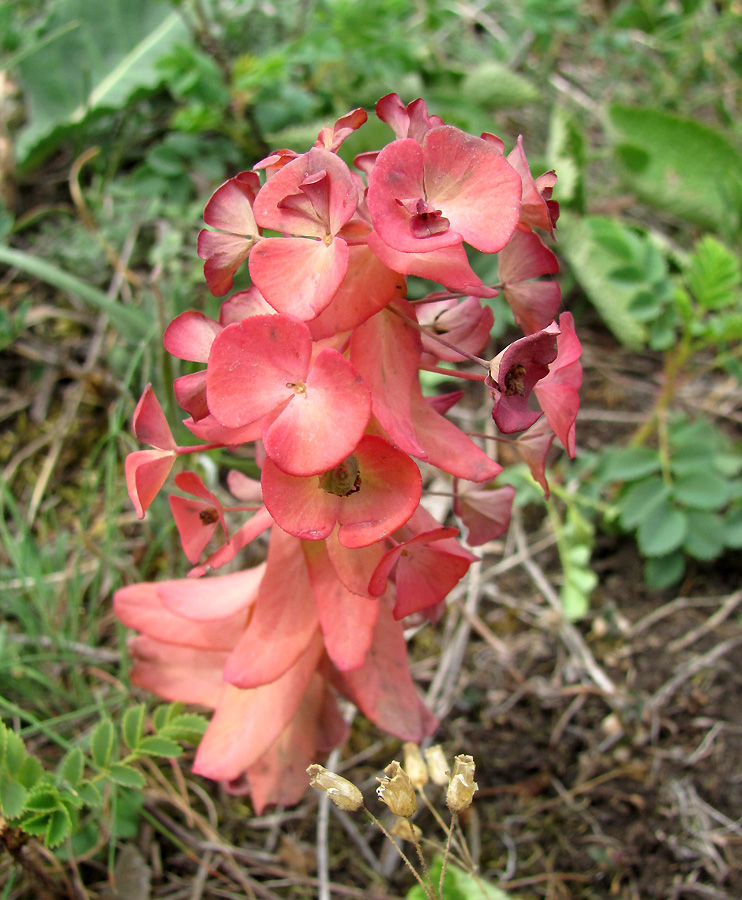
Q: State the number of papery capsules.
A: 6